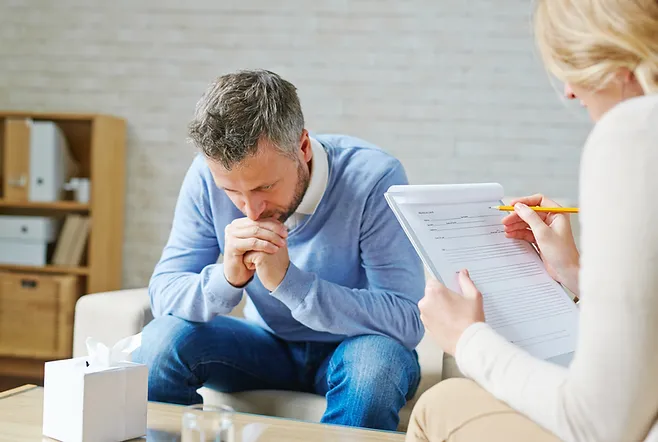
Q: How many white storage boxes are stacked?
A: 2